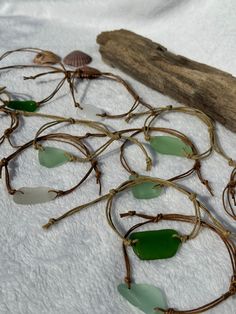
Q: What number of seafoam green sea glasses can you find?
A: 4